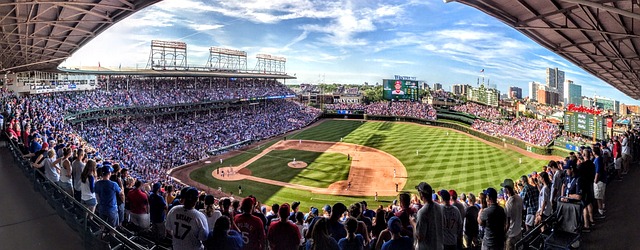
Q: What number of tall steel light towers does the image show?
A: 3